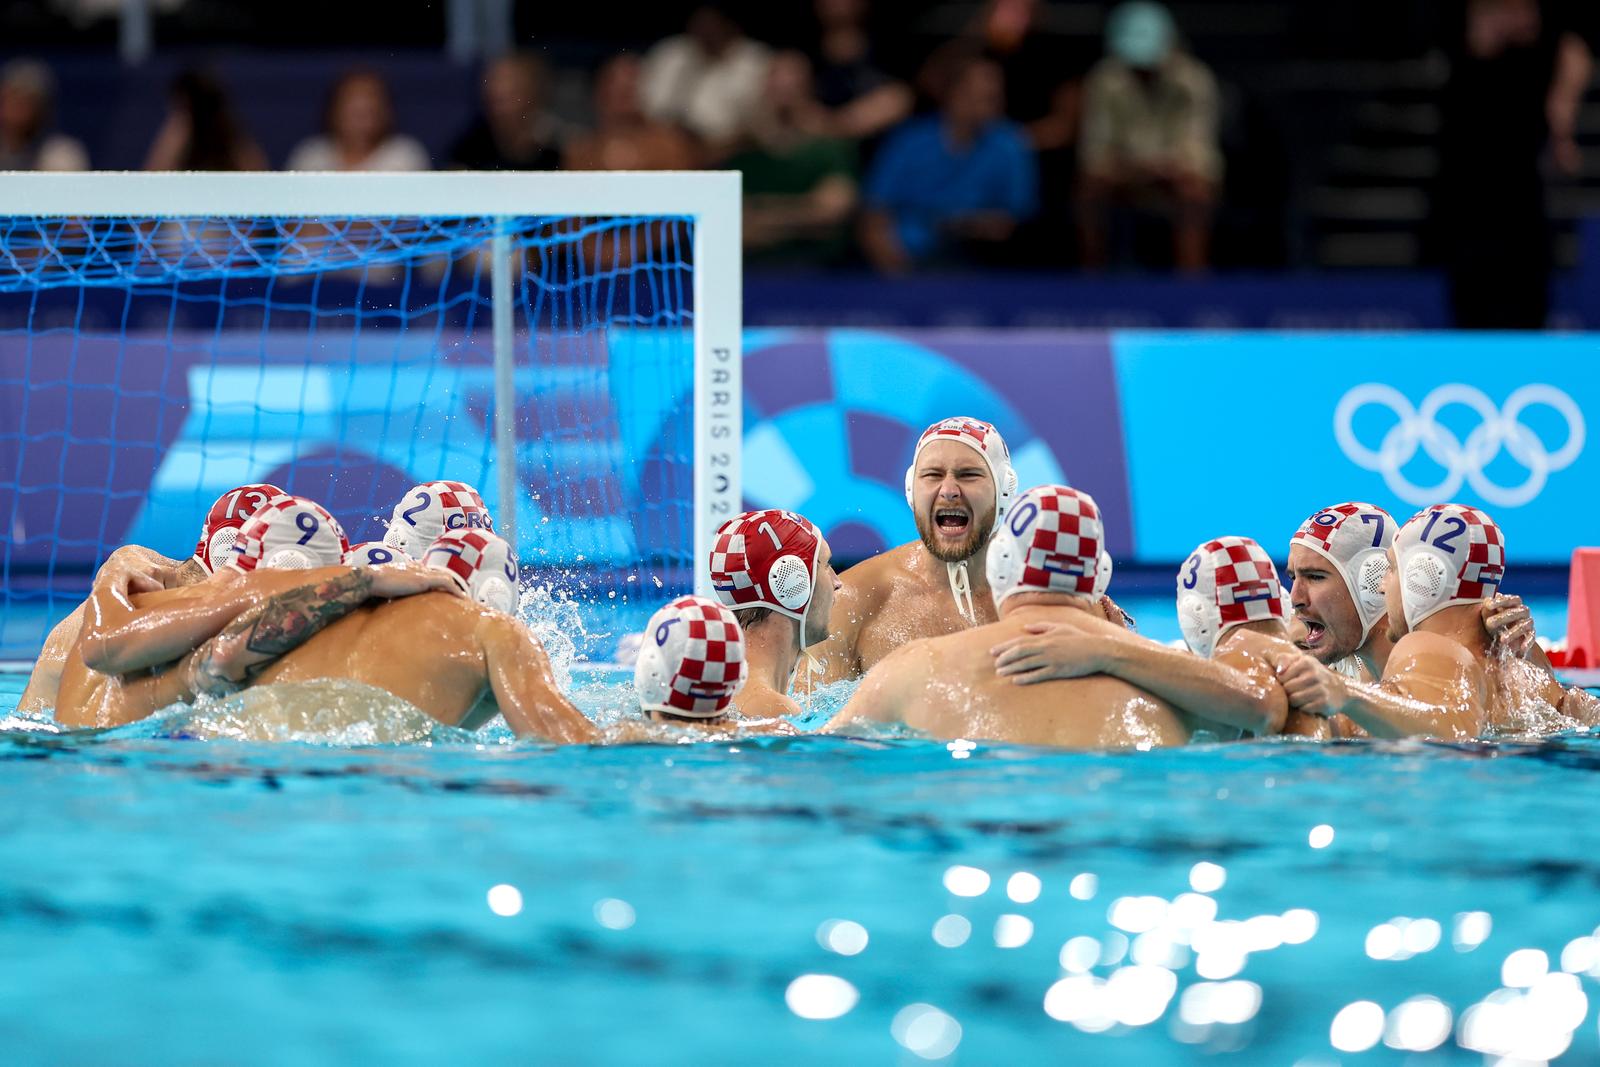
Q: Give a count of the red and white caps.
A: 12